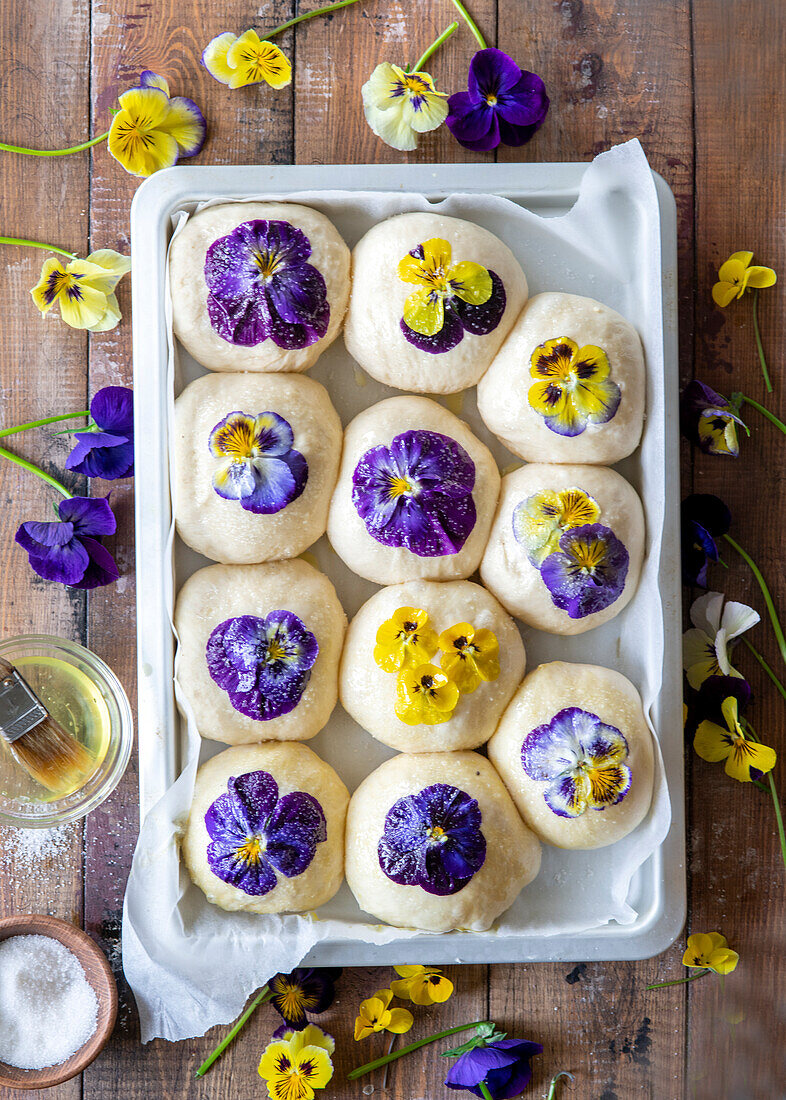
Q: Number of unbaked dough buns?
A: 11